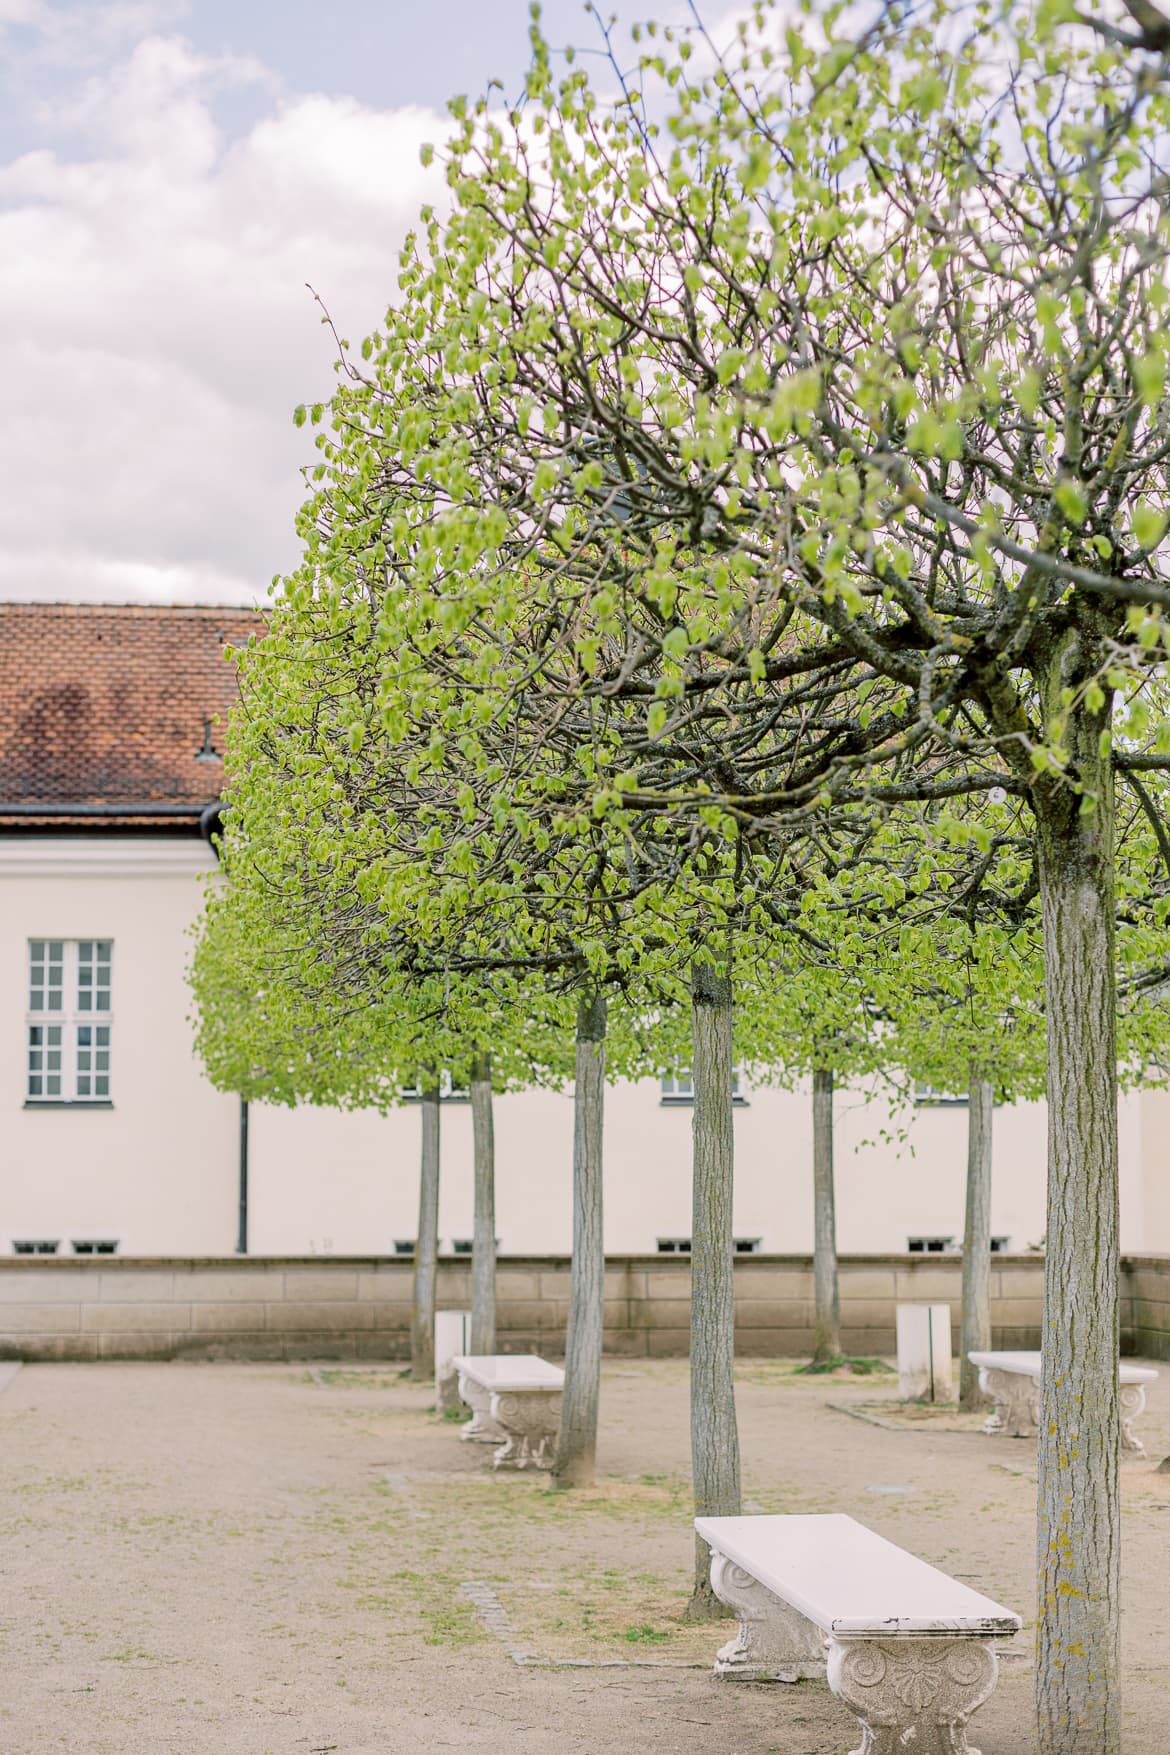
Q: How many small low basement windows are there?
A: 8